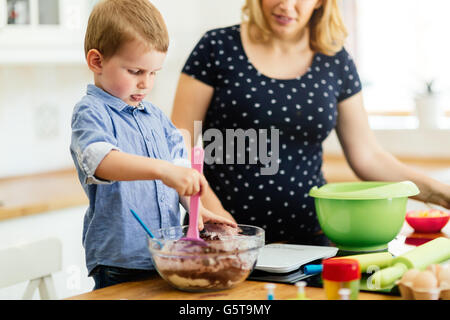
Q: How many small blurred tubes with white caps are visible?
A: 3